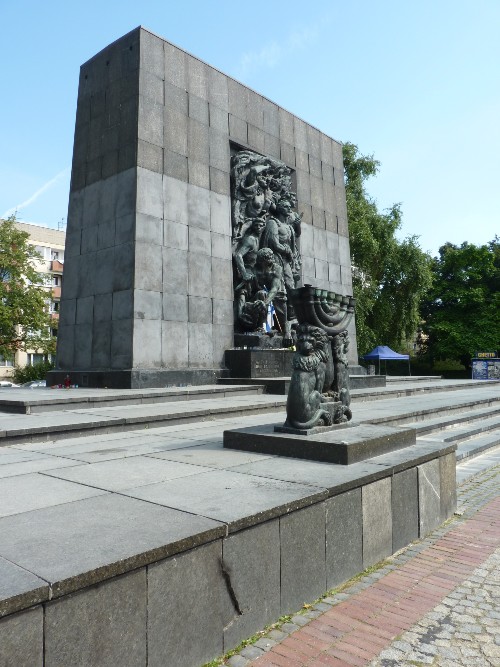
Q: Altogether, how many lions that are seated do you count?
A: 2